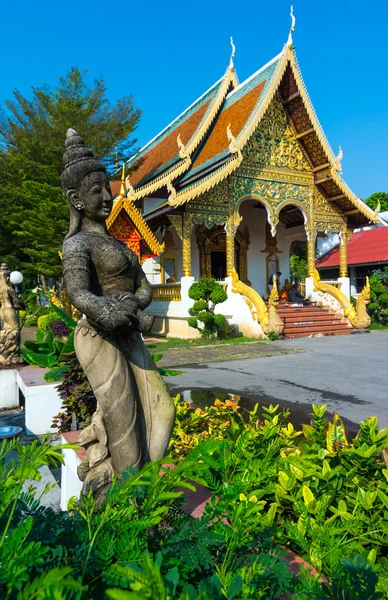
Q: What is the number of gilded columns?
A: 4